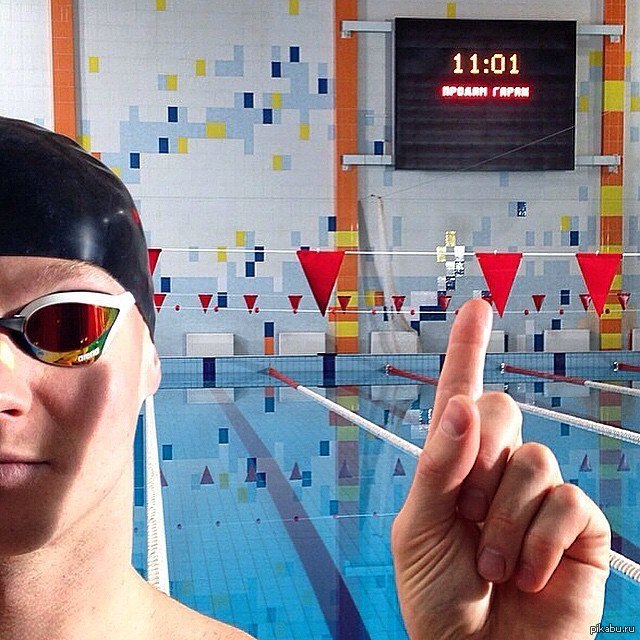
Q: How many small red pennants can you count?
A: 11